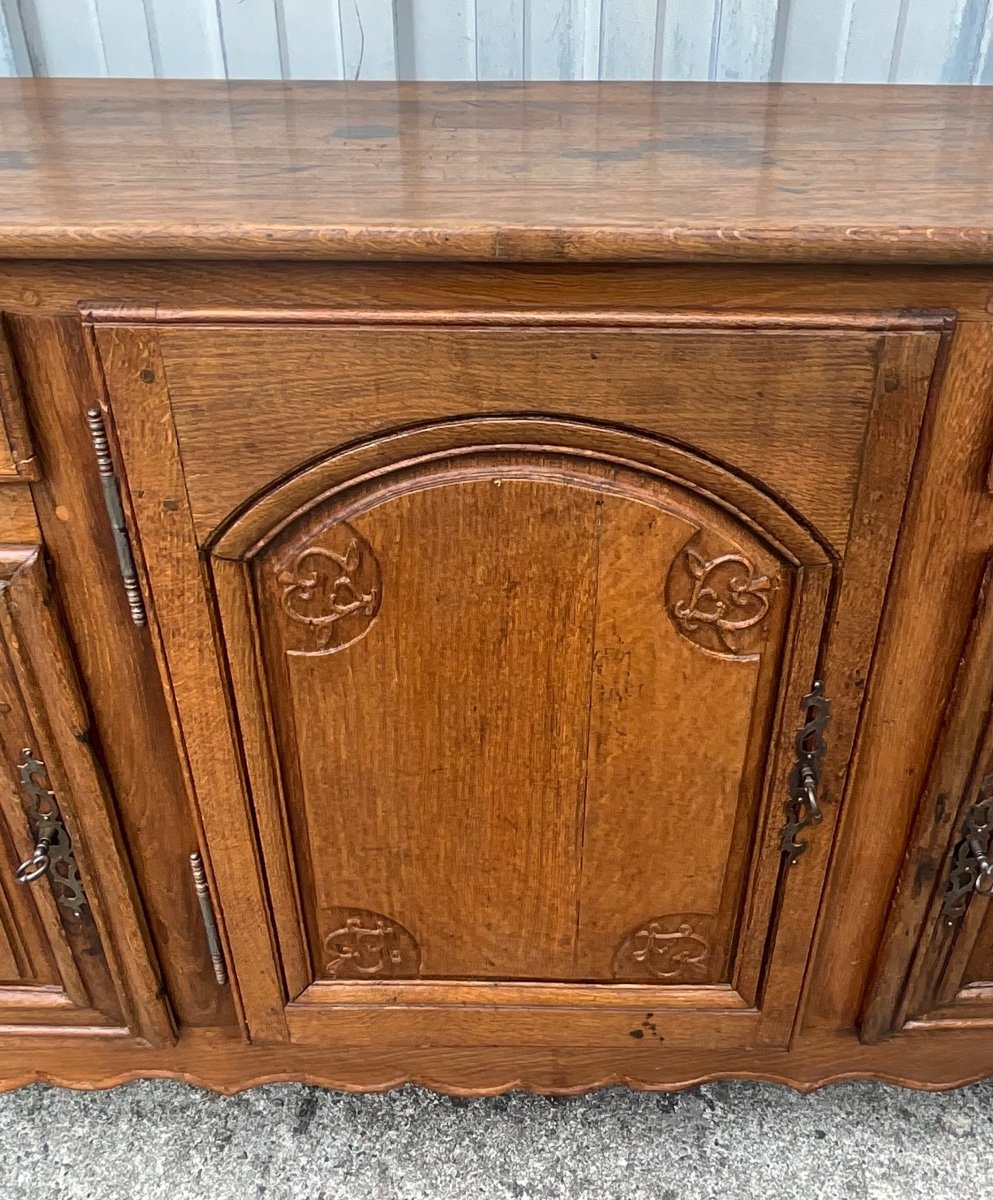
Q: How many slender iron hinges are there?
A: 2